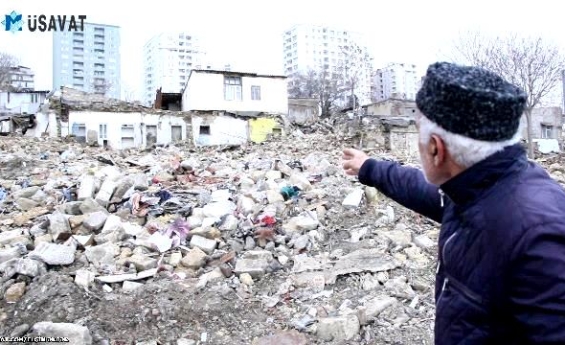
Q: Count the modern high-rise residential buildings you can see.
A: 4